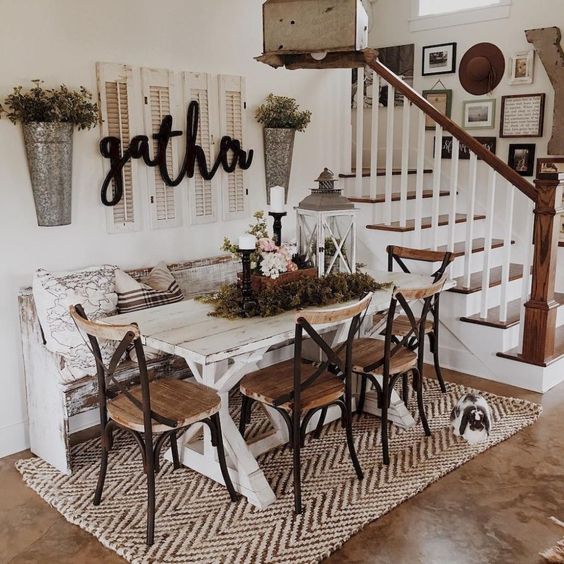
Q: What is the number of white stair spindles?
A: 11